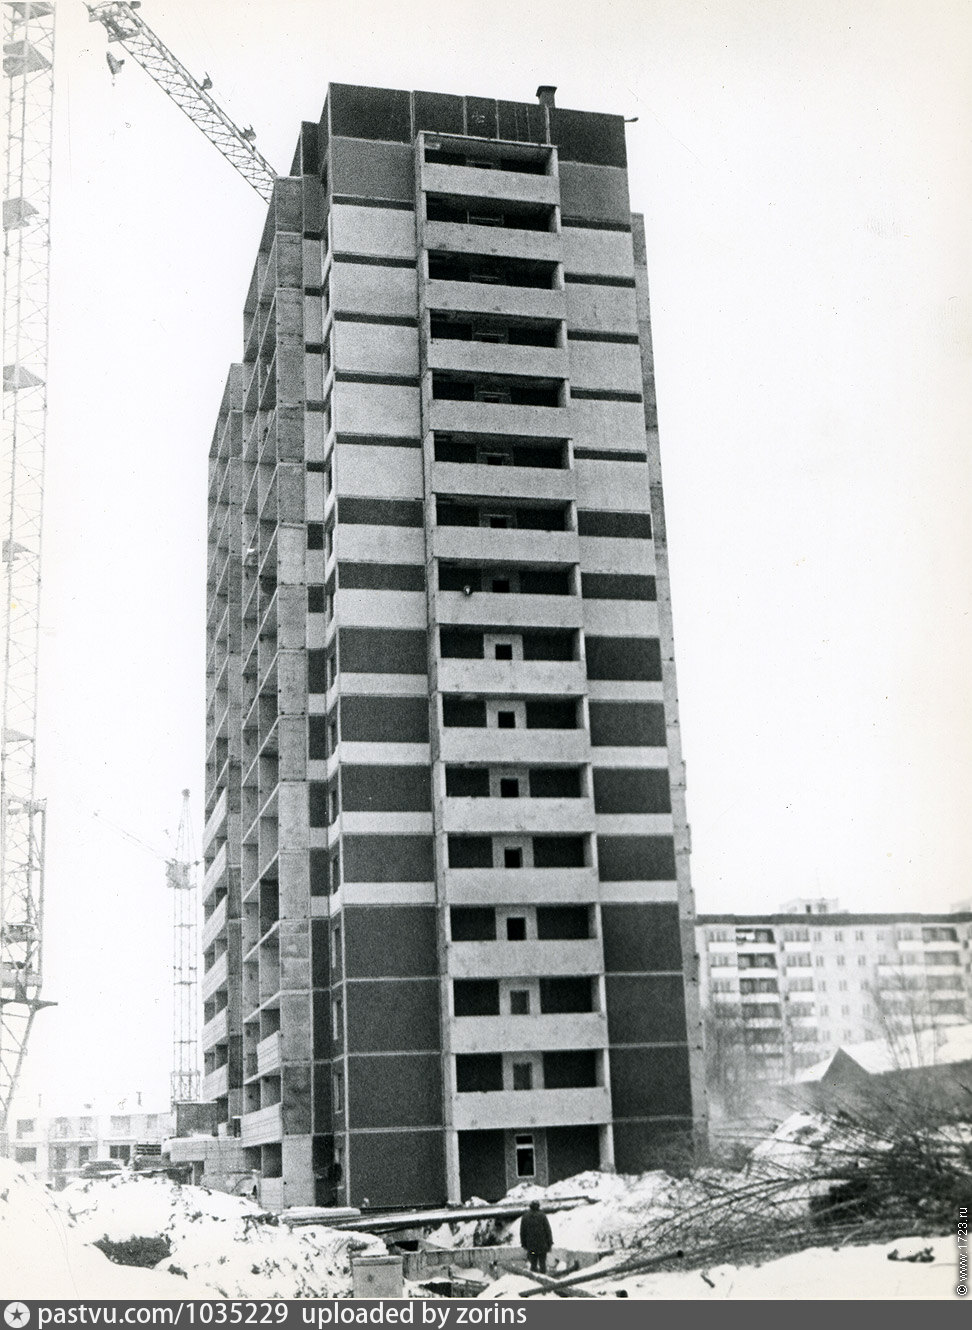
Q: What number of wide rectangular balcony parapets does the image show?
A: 15